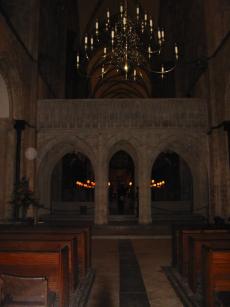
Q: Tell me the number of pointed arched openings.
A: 3